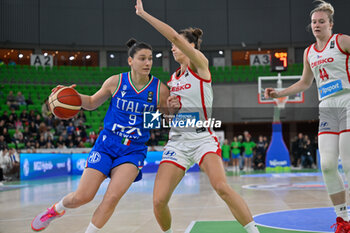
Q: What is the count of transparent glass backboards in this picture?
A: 1